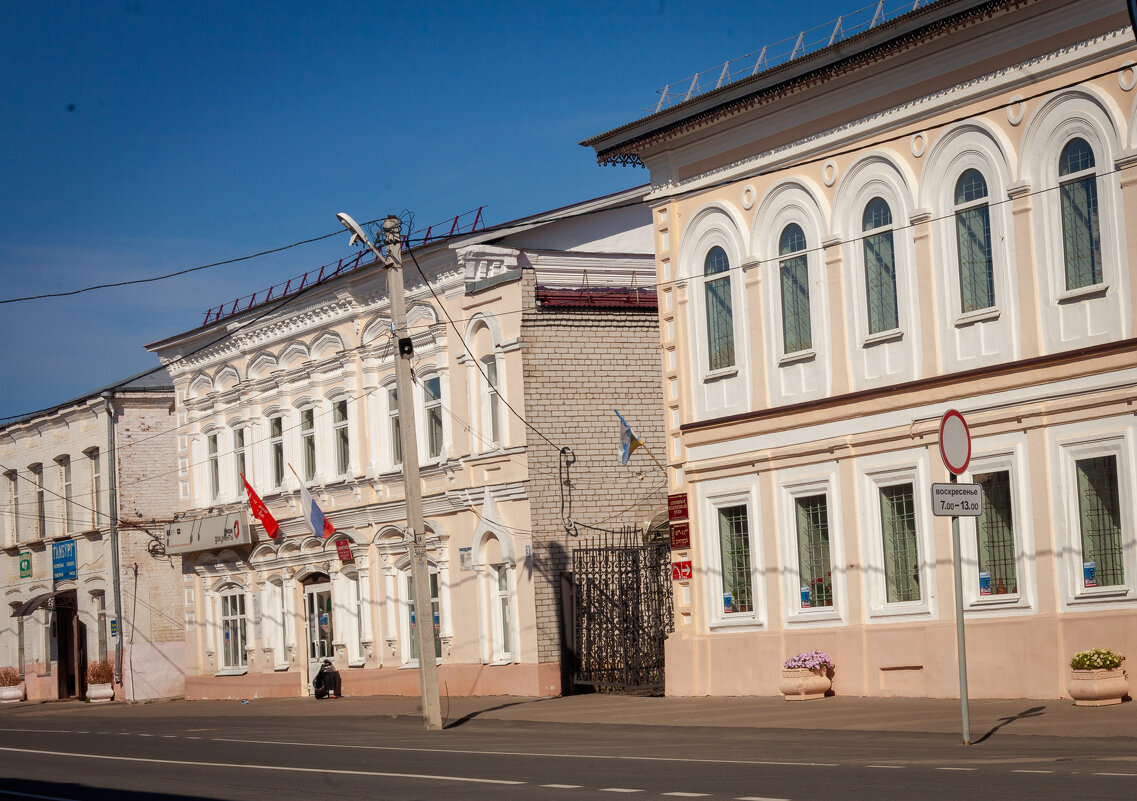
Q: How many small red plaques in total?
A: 4